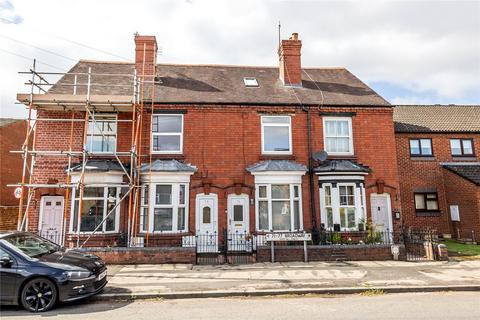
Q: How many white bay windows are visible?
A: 4